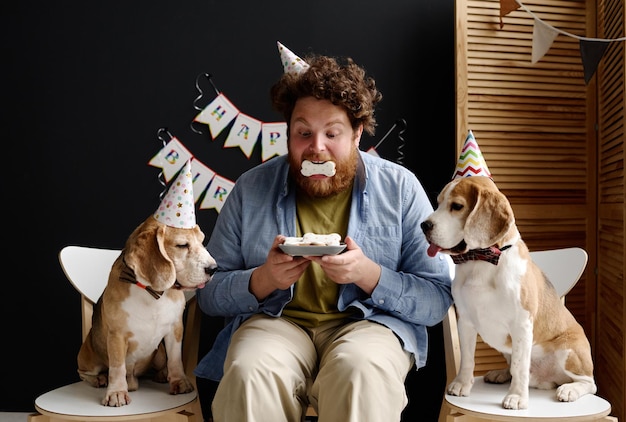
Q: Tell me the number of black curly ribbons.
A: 3